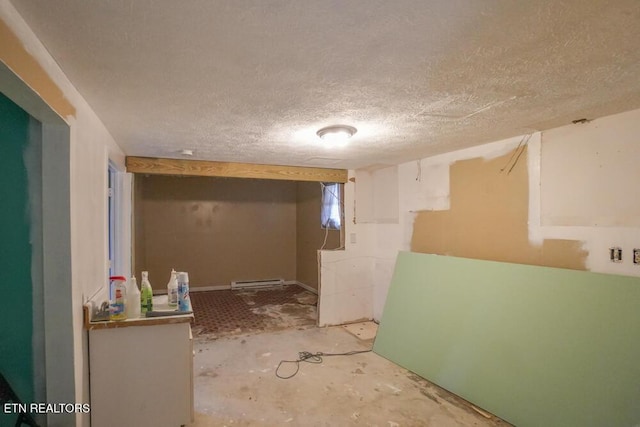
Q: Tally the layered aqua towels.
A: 0